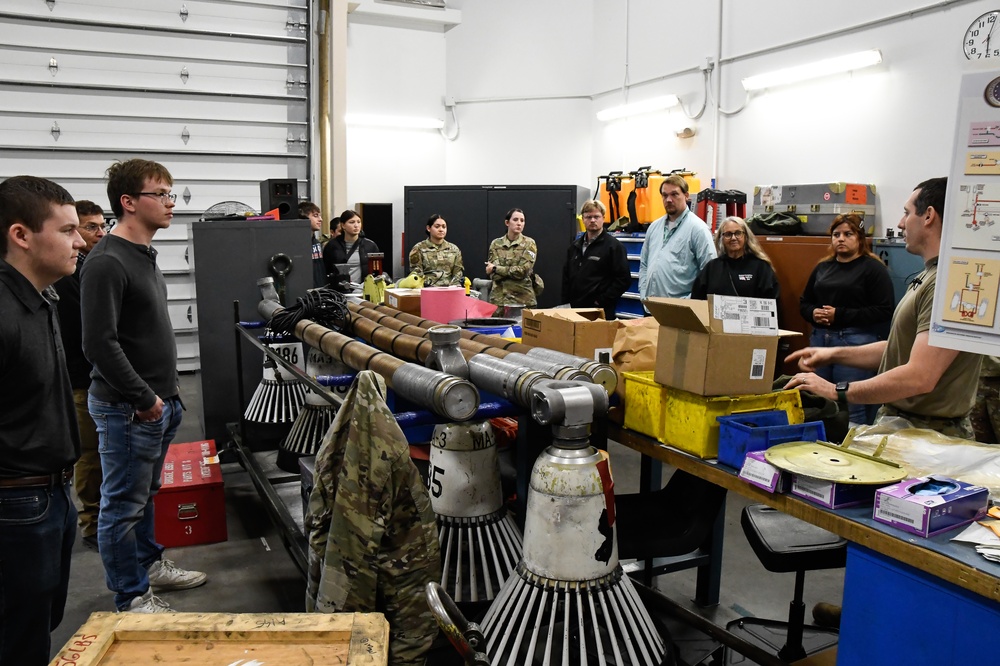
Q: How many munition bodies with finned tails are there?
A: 4